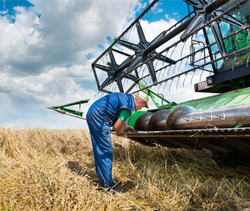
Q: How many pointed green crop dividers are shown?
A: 1